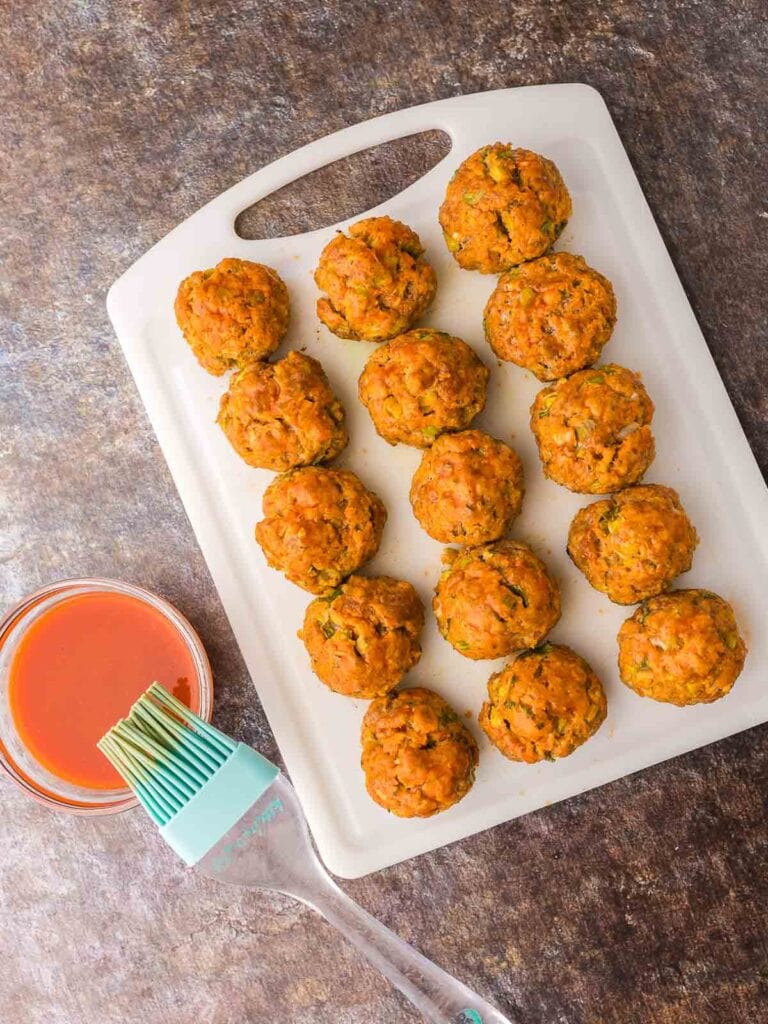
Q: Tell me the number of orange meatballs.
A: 15